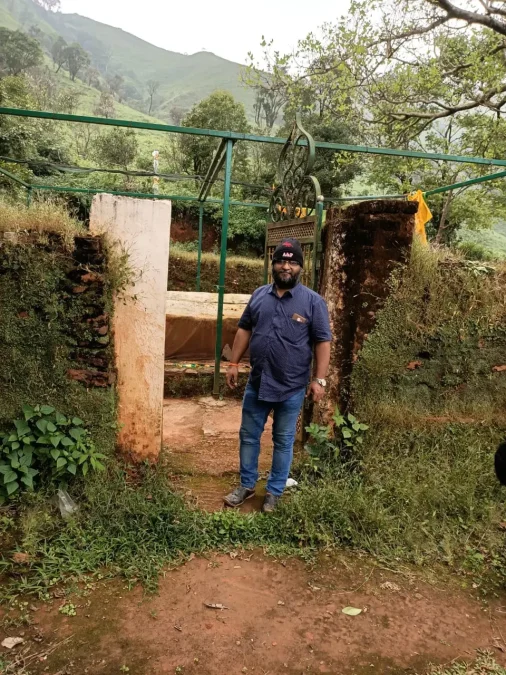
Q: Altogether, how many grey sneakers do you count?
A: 2